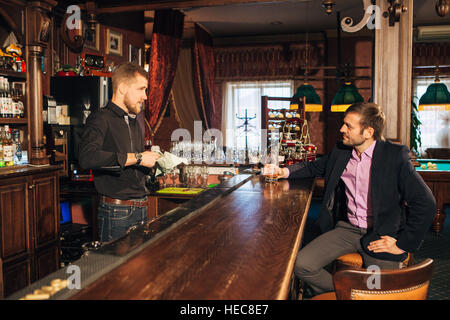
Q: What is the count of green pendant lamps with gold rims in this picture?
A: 3